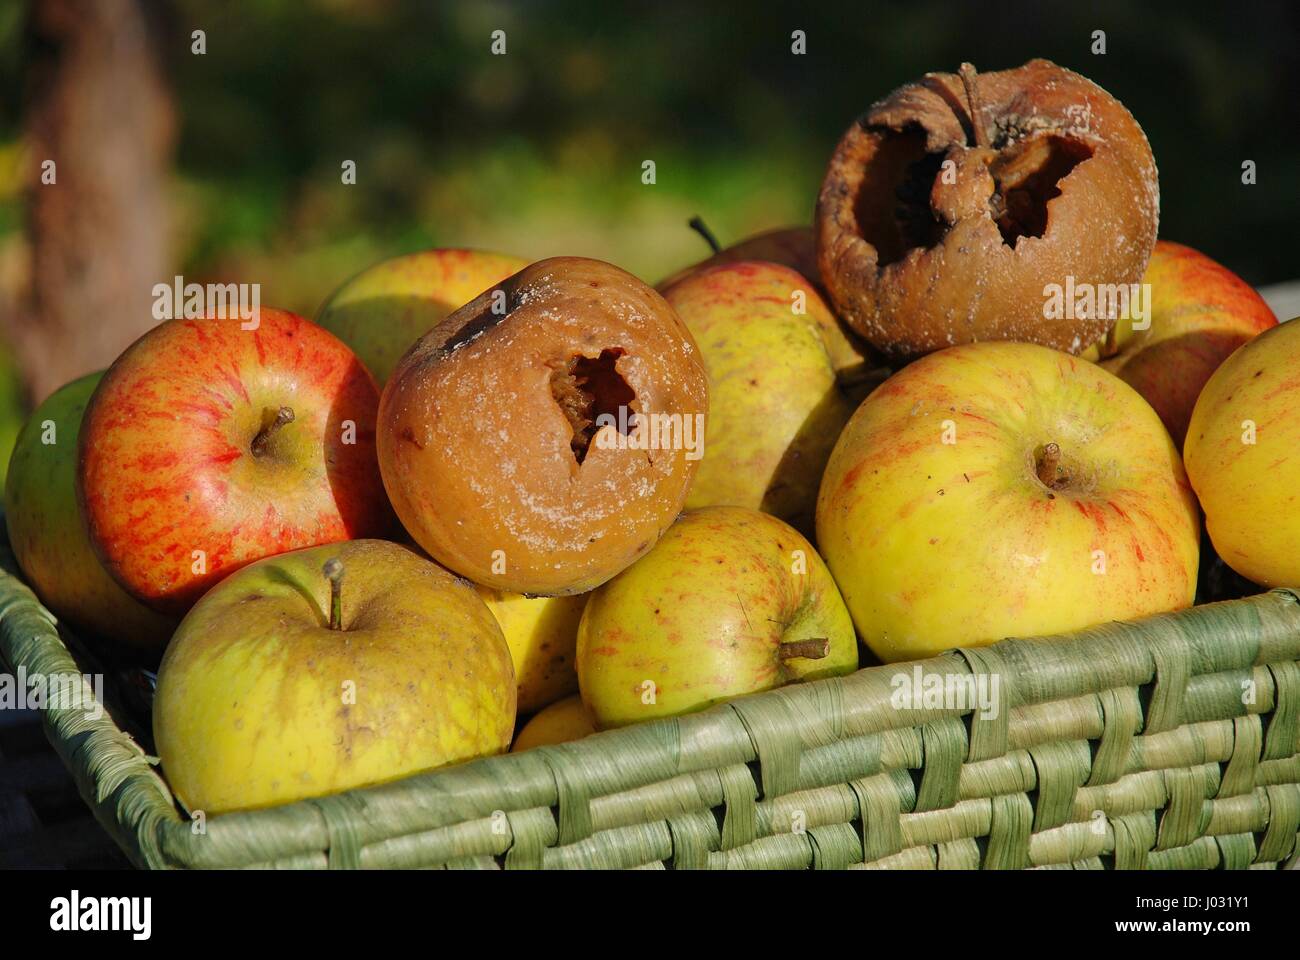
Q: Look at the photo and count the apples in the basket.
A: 14